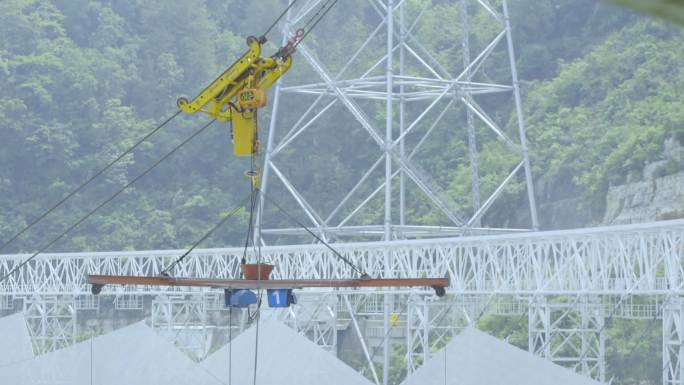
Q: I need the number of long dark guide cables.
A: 2